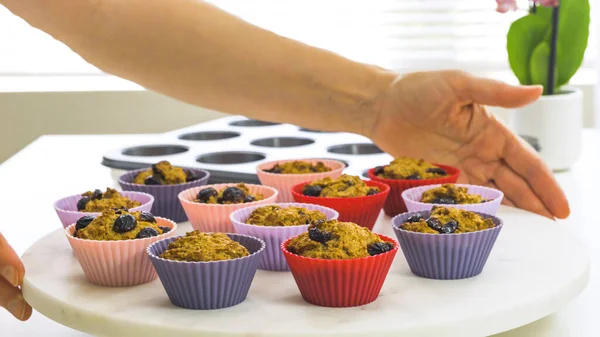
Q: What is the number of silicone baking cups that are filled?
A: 12